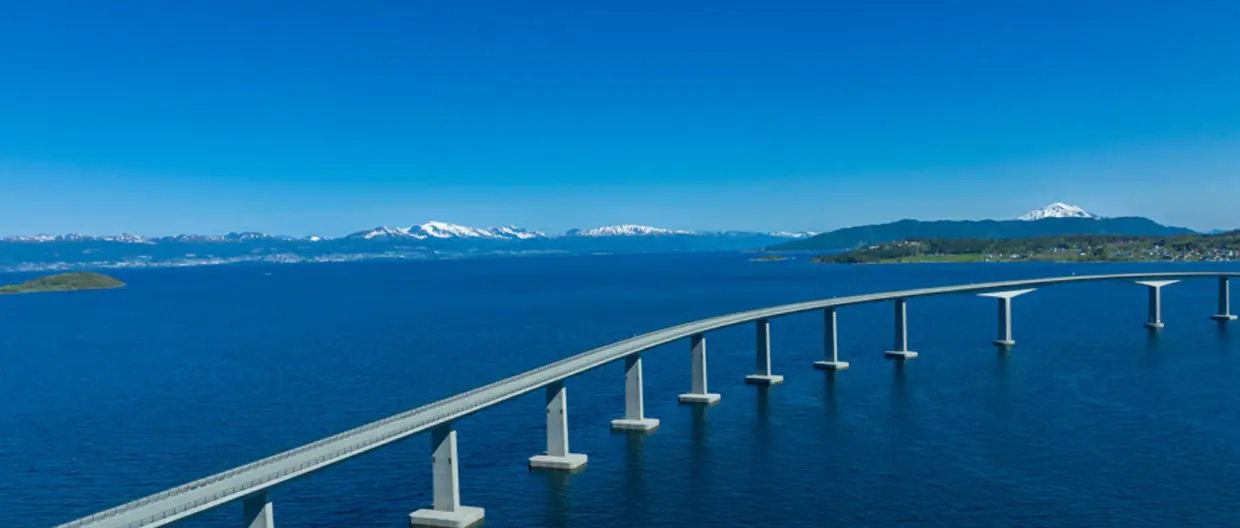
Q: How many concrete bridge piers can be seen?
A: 11